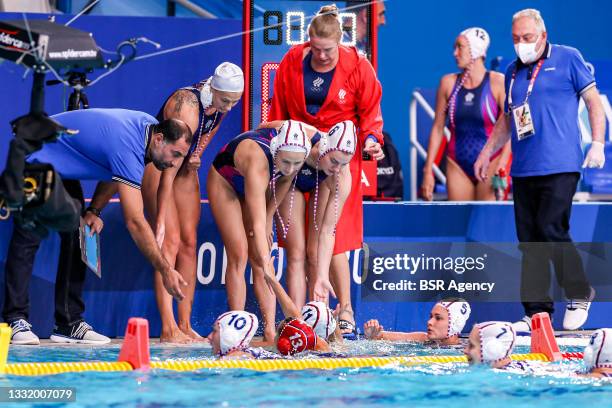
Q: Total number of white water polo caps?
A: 9